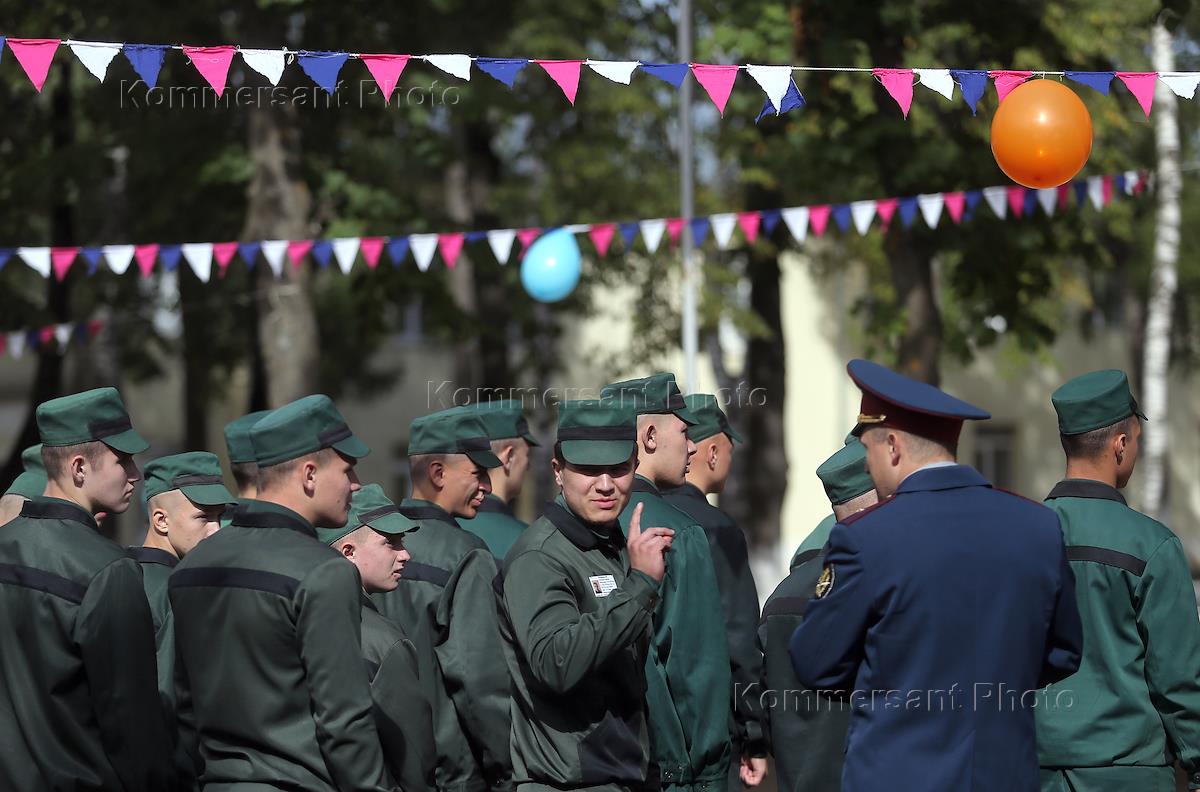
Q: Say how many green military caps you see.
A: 13